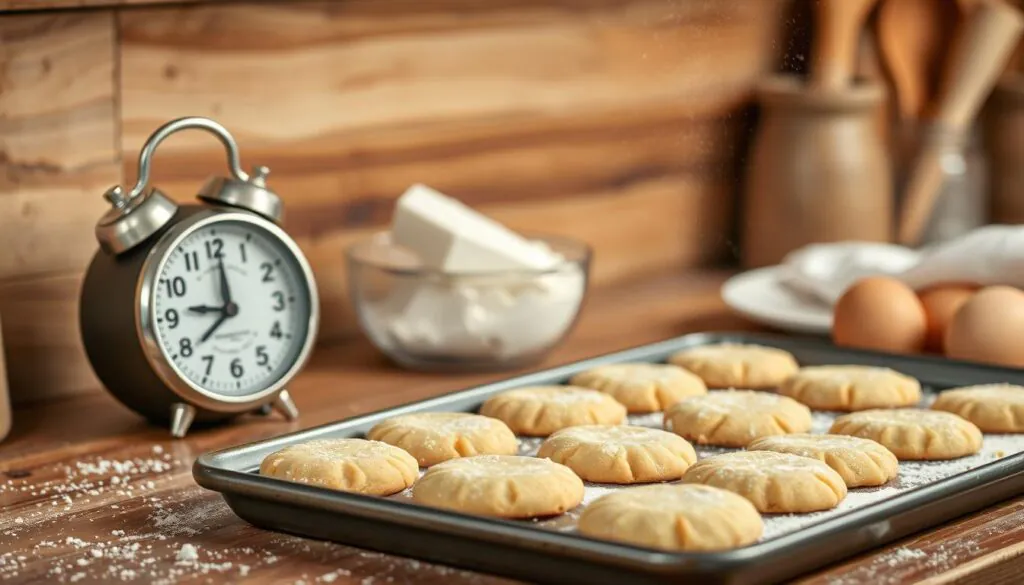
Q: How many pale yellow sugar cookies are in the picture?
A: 14